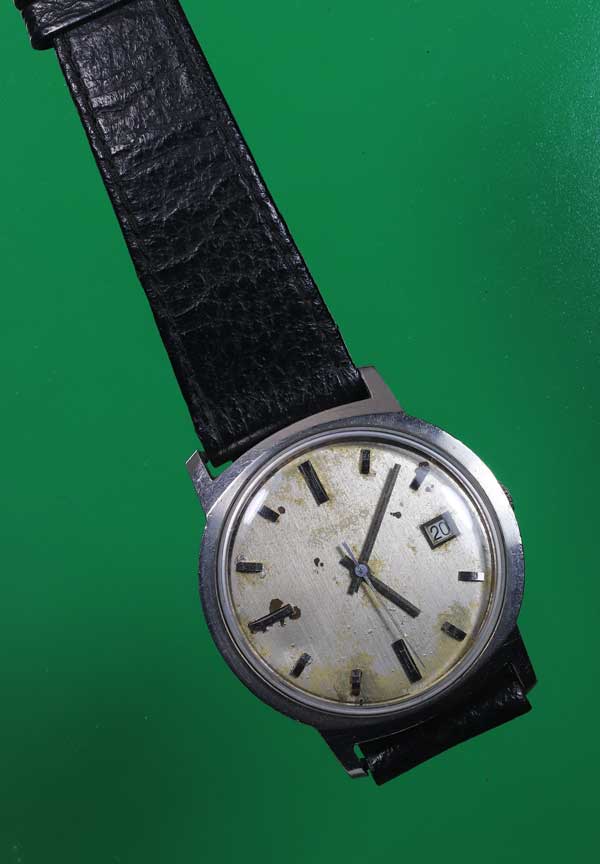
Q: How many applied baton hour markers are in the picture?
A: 11